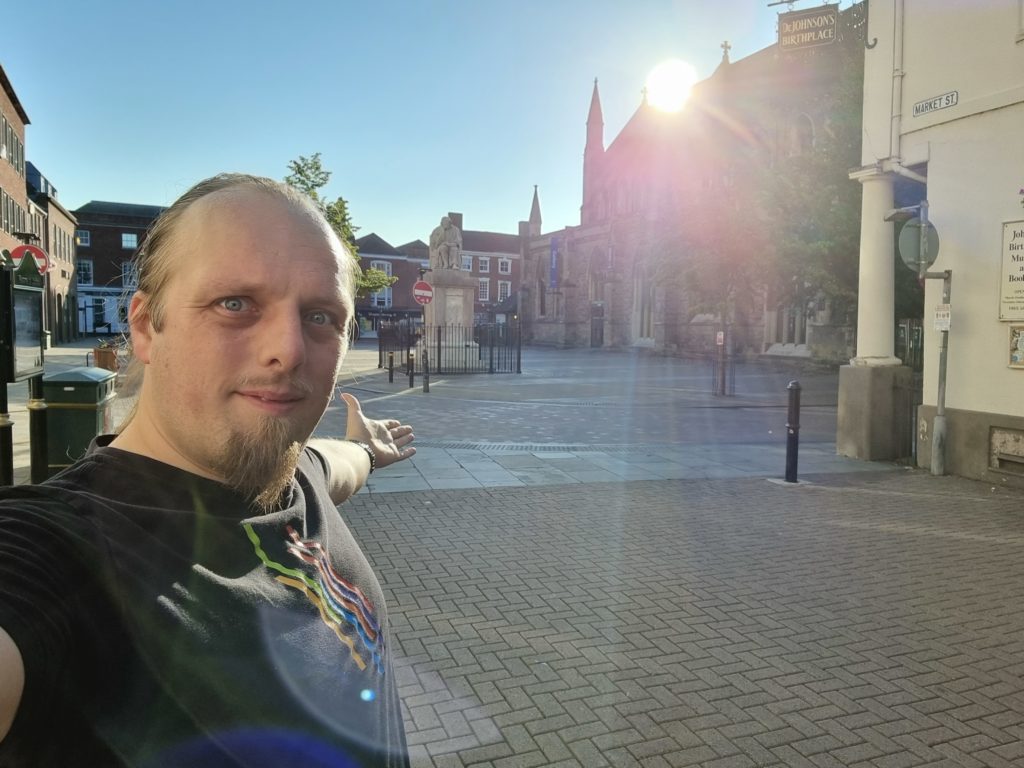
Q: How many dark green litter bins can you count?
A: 1